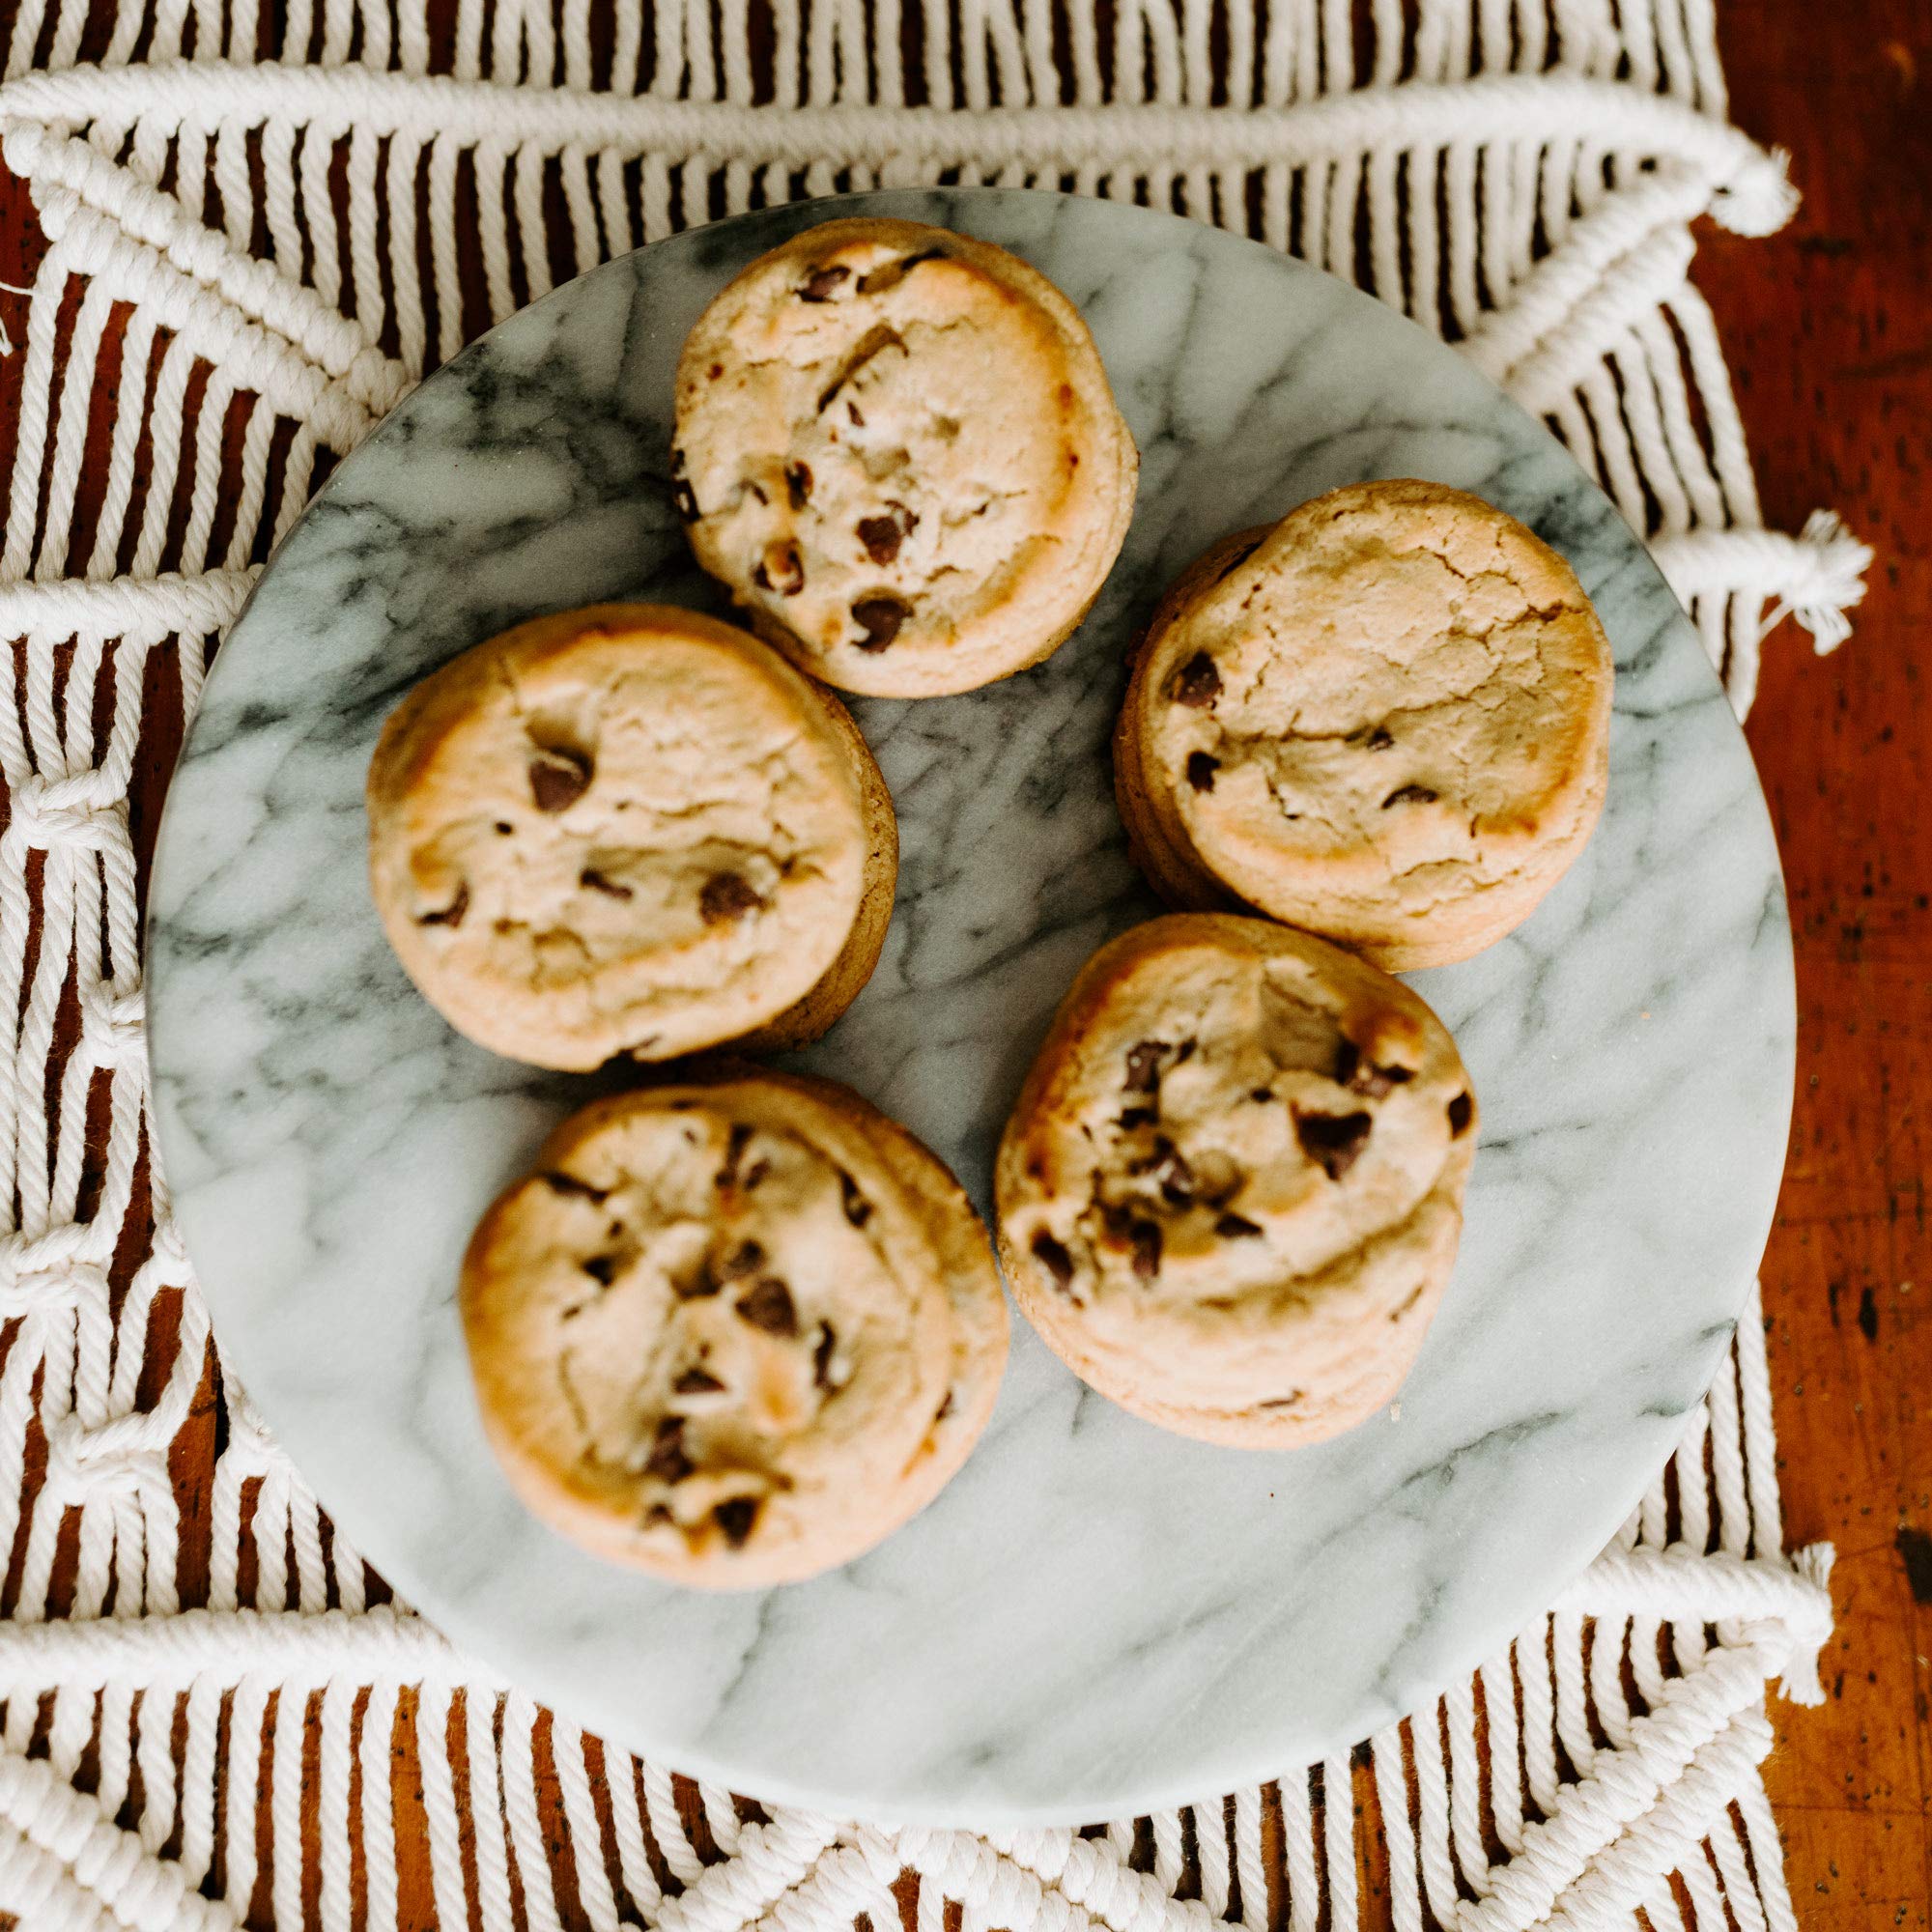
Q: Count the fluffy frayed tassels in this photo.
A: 3